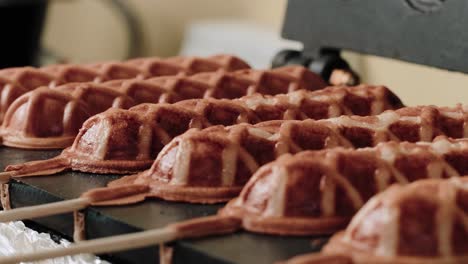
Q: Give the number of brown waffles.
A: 6